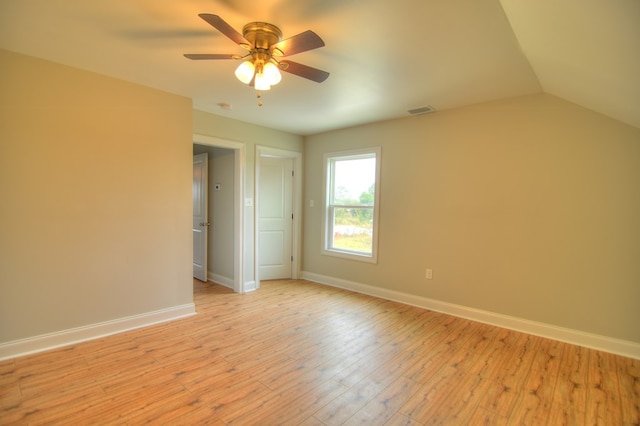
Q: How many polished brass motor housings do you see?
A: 1